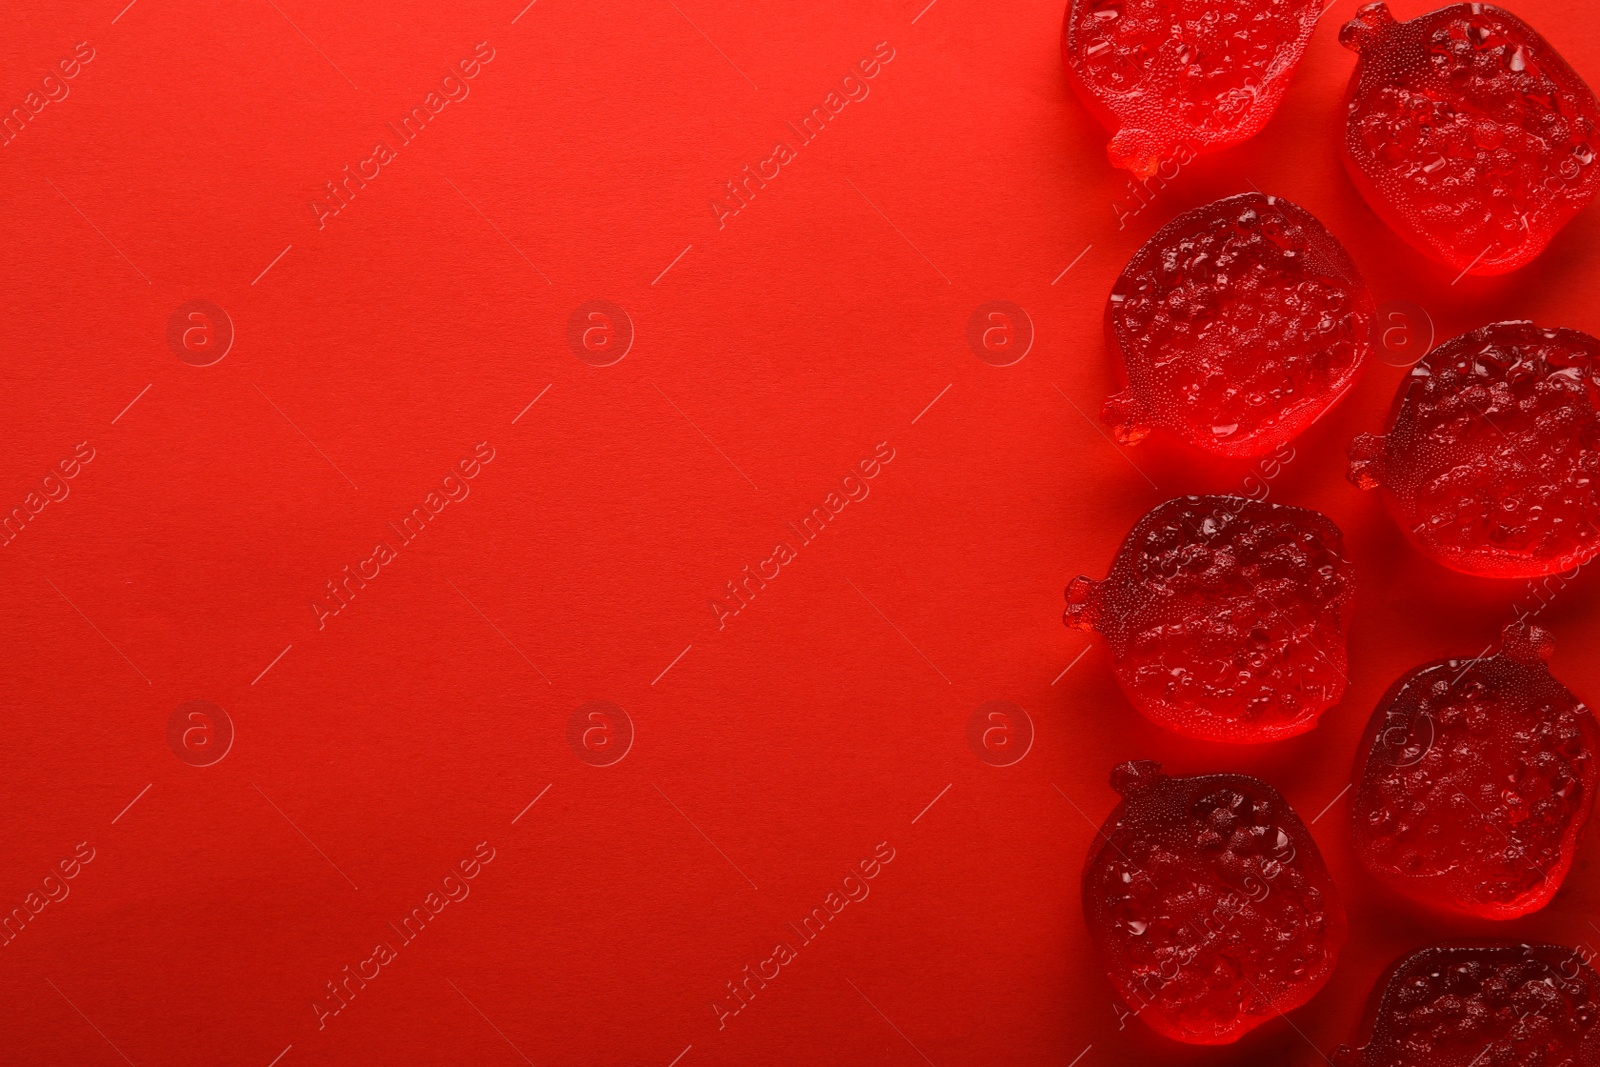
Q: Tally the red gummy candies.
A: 8